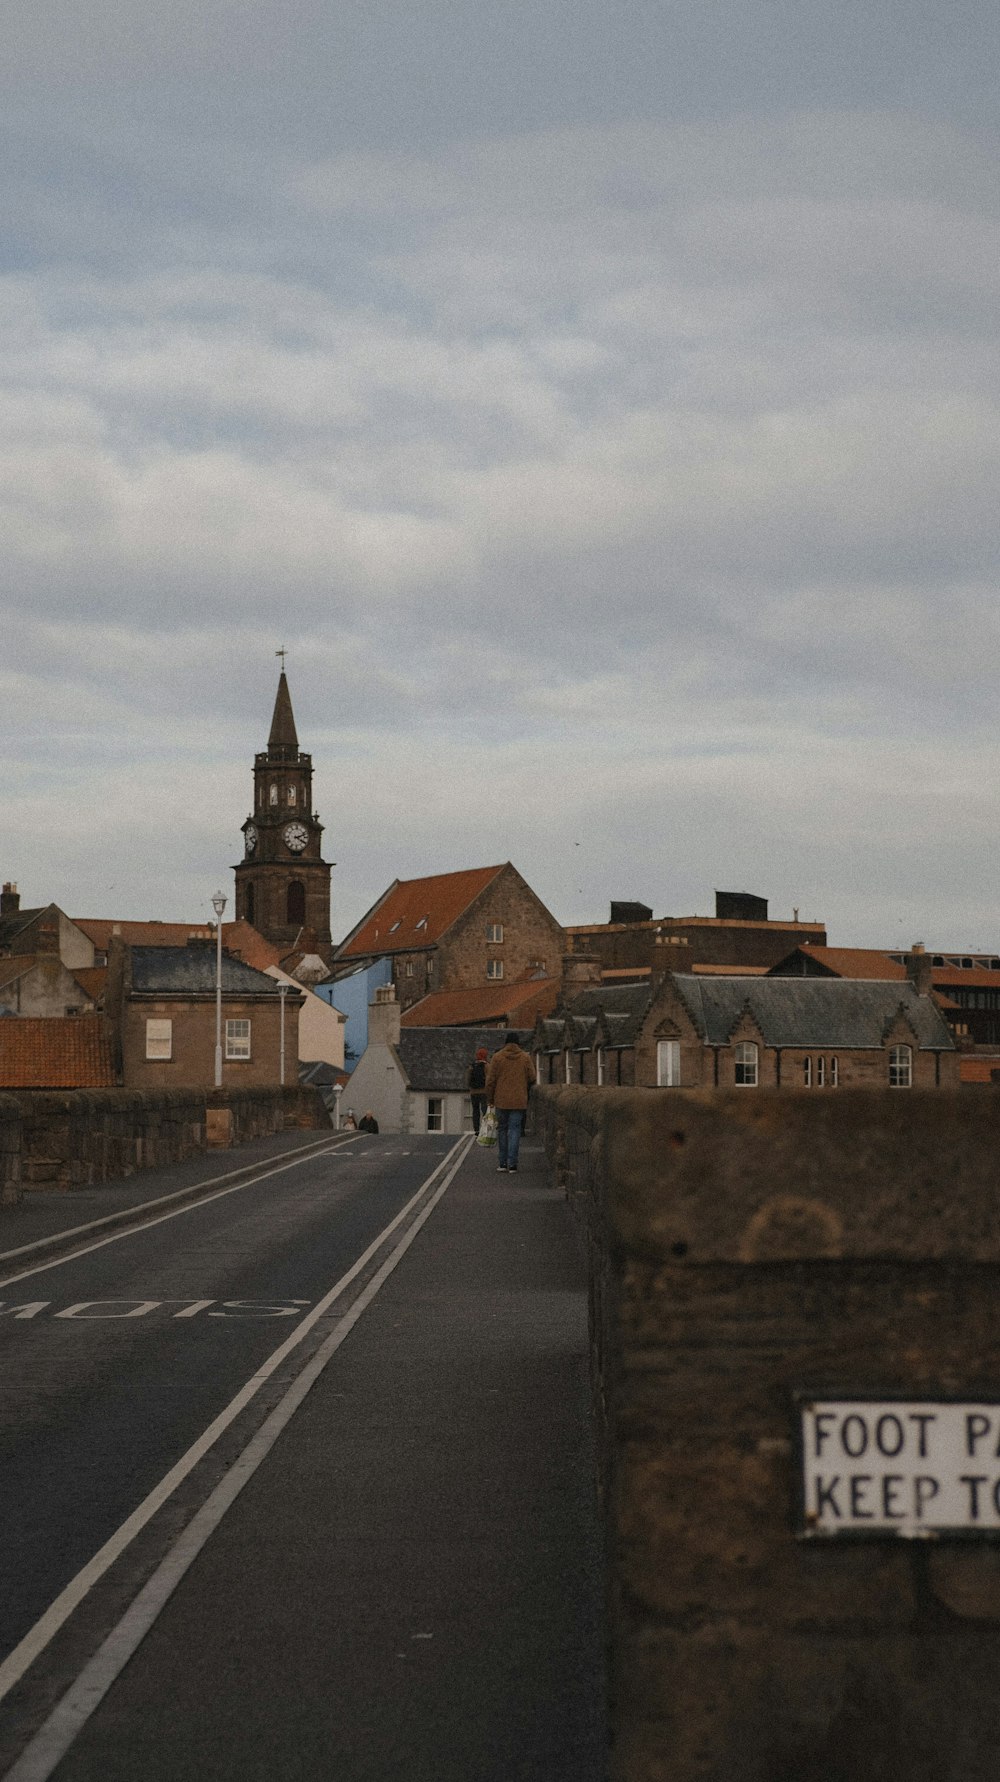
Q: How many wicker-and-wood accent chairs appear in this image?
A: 0